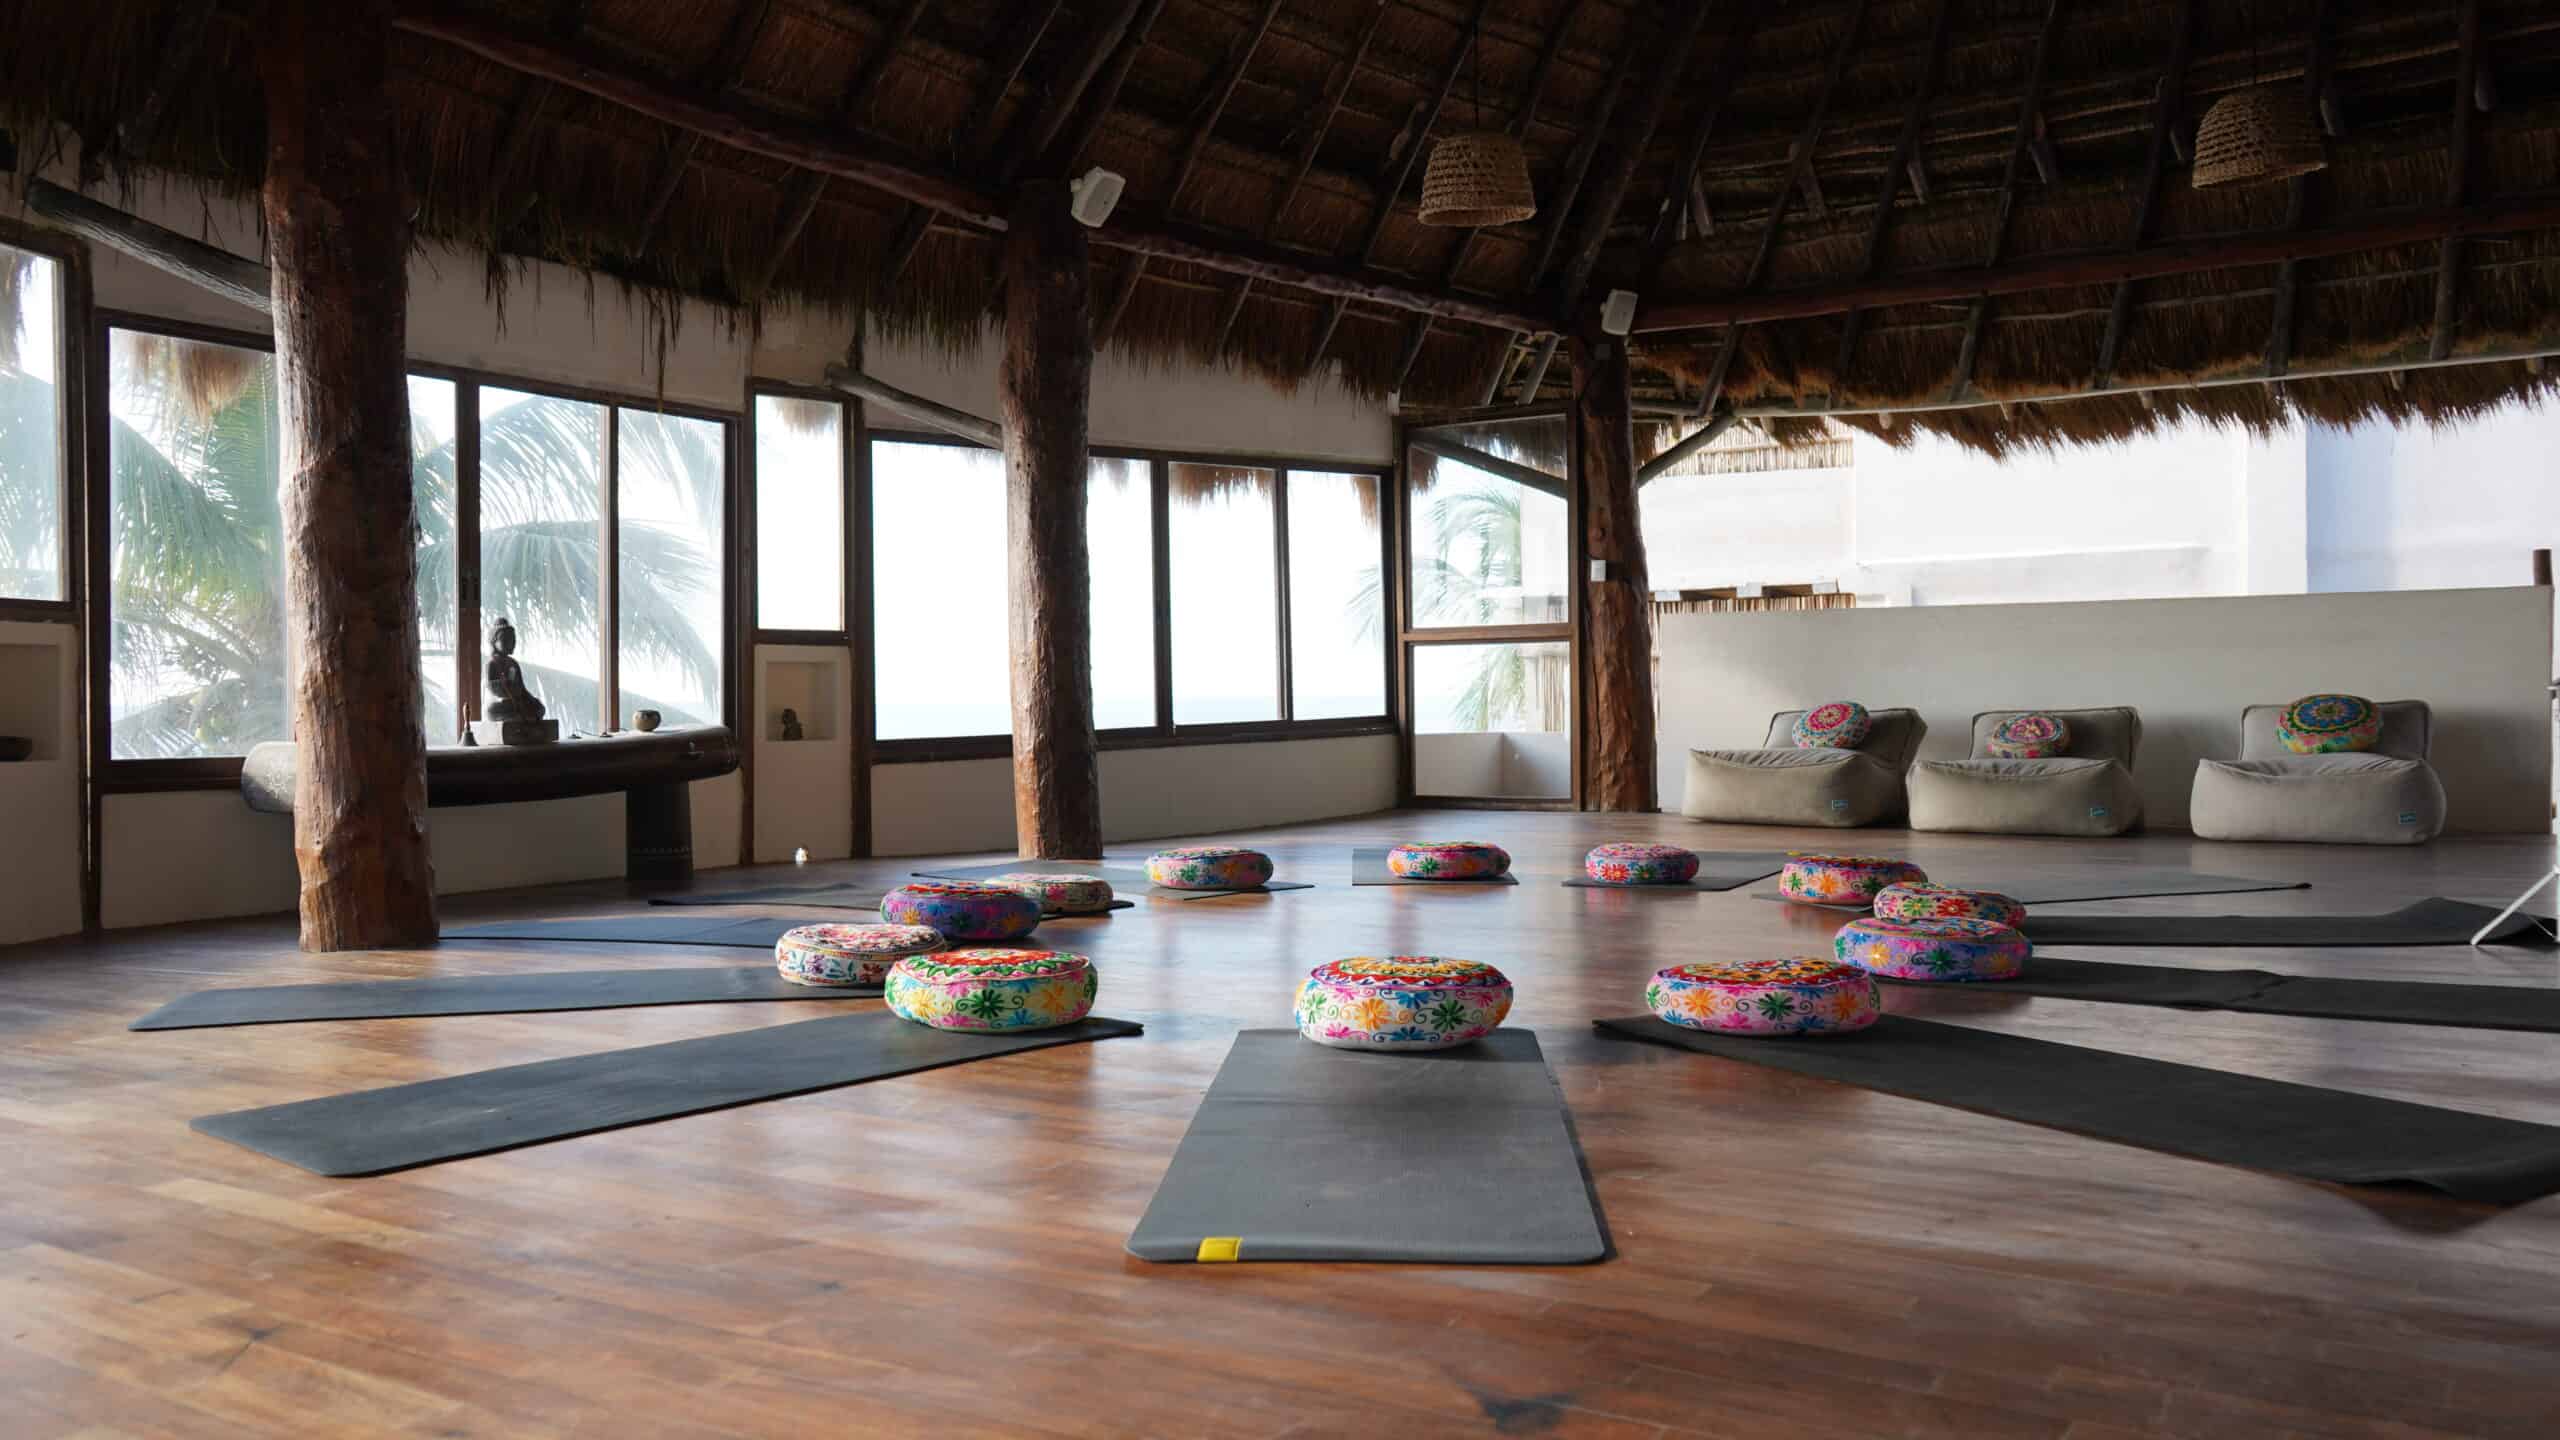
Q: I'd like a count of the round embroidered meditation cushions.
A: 15